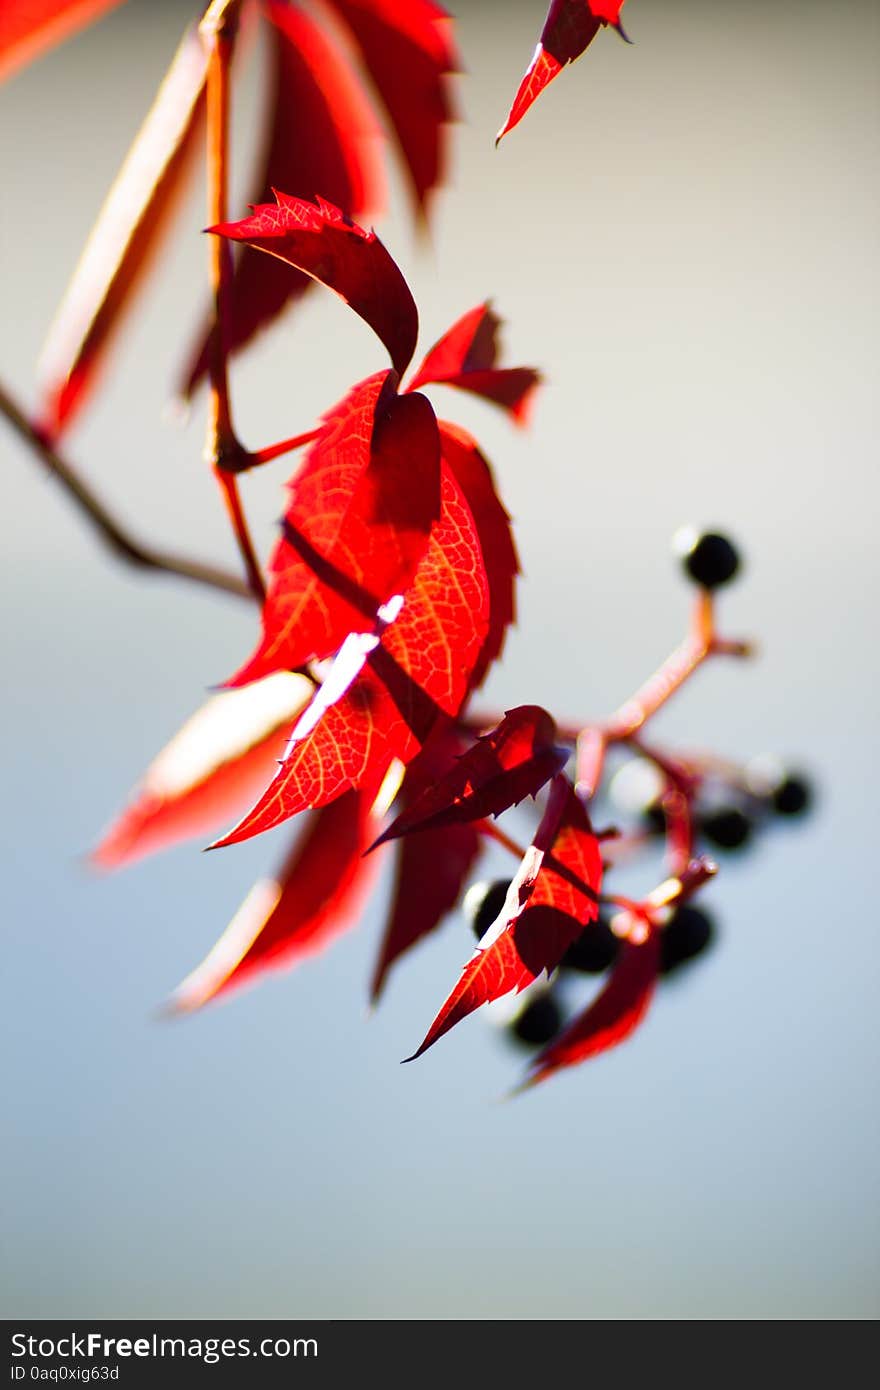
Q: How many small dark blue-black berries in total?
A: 8